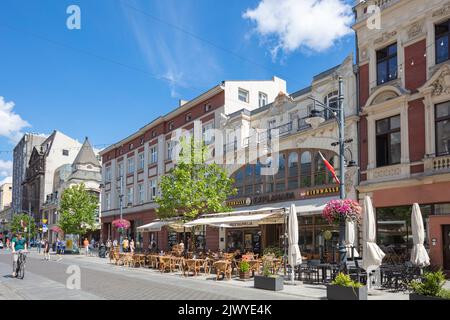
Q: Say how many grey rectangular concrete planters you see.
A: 3